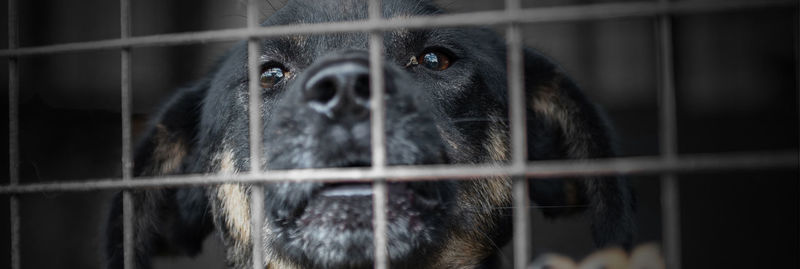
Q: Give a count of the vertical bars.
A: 6